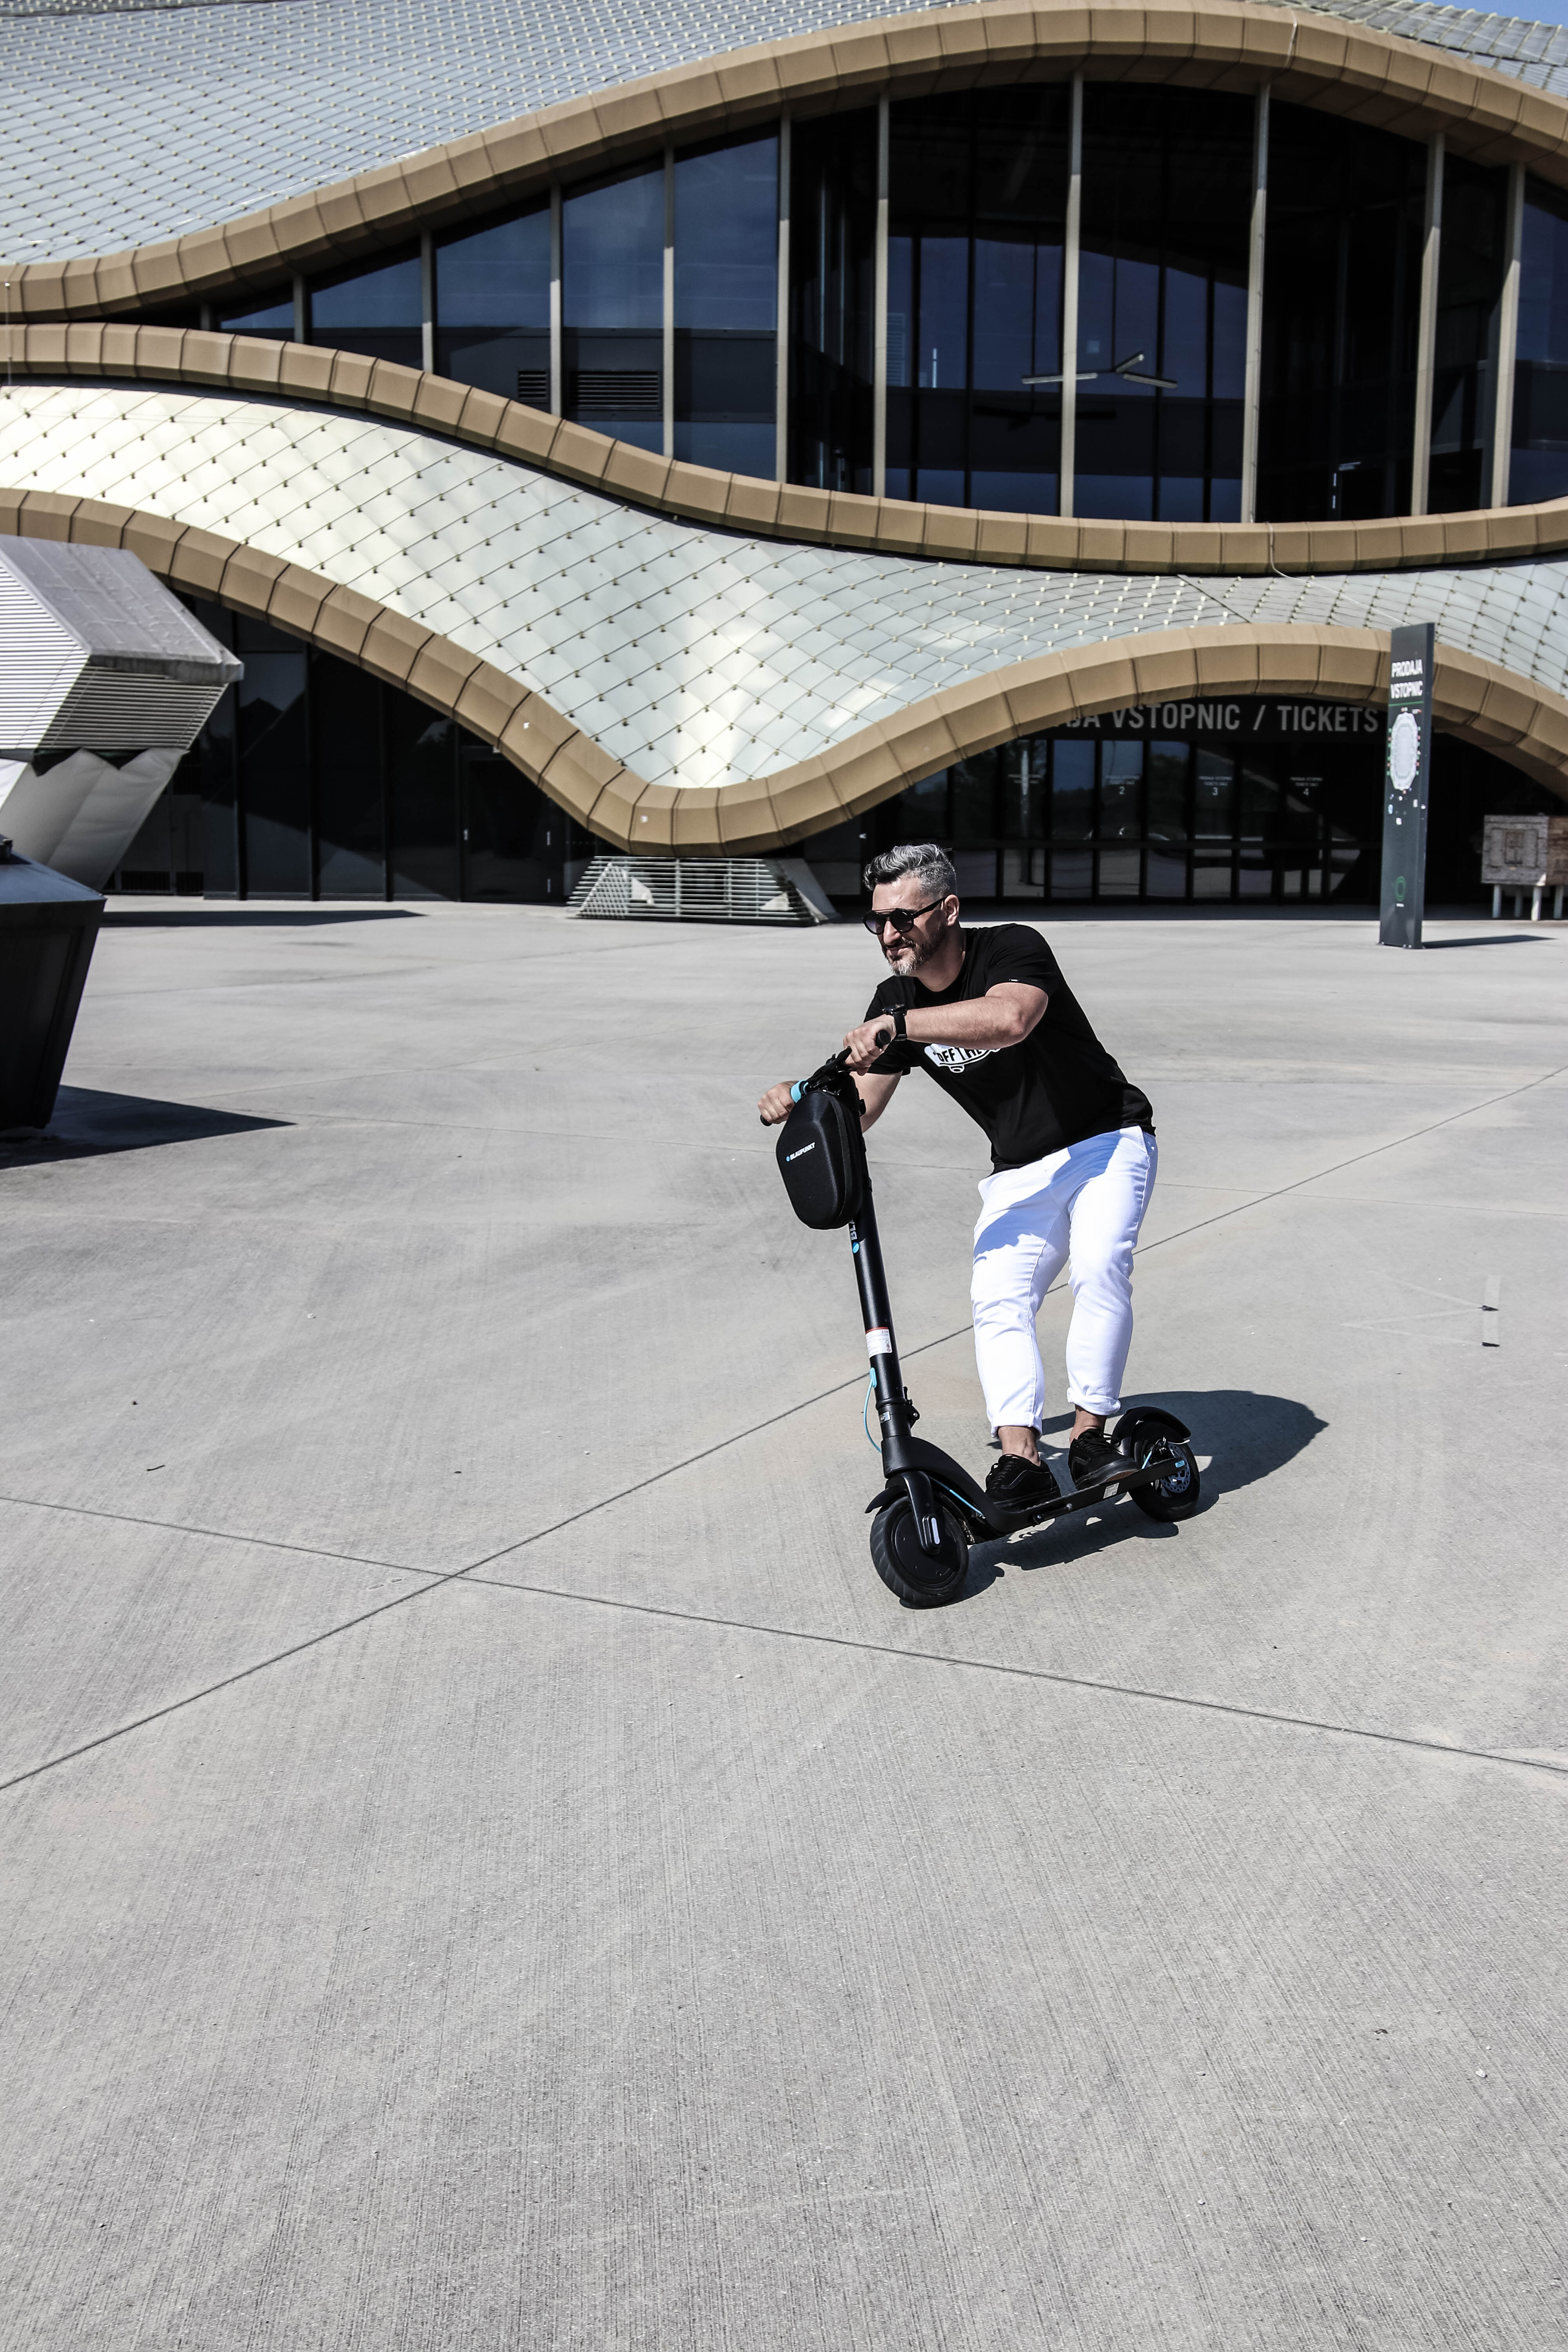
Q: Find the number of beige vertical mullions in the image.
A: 11